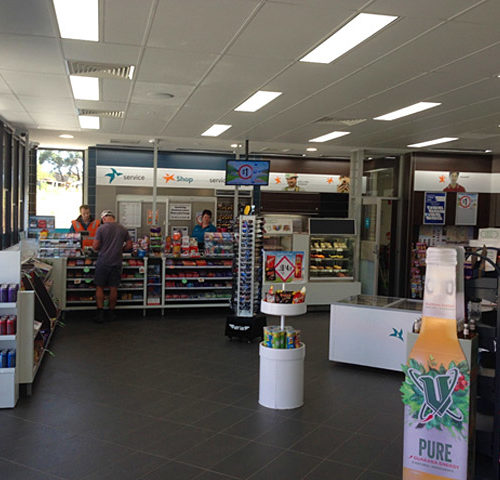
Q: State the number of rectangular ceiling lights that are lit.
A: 9